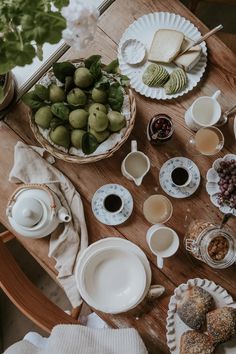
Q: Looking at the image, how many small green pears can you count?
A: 12